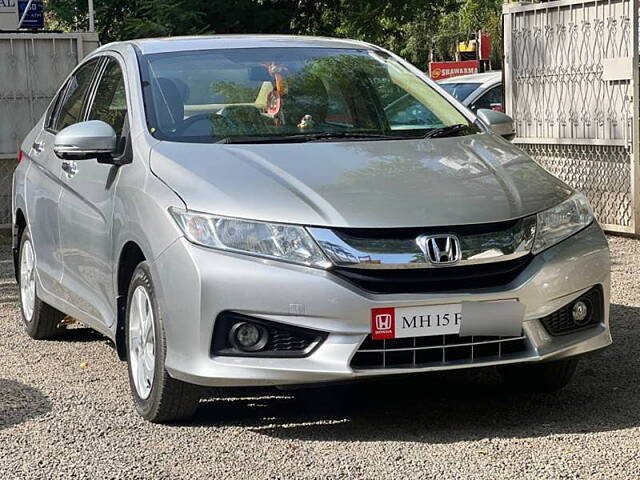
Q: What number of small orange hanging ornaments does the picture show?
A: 1